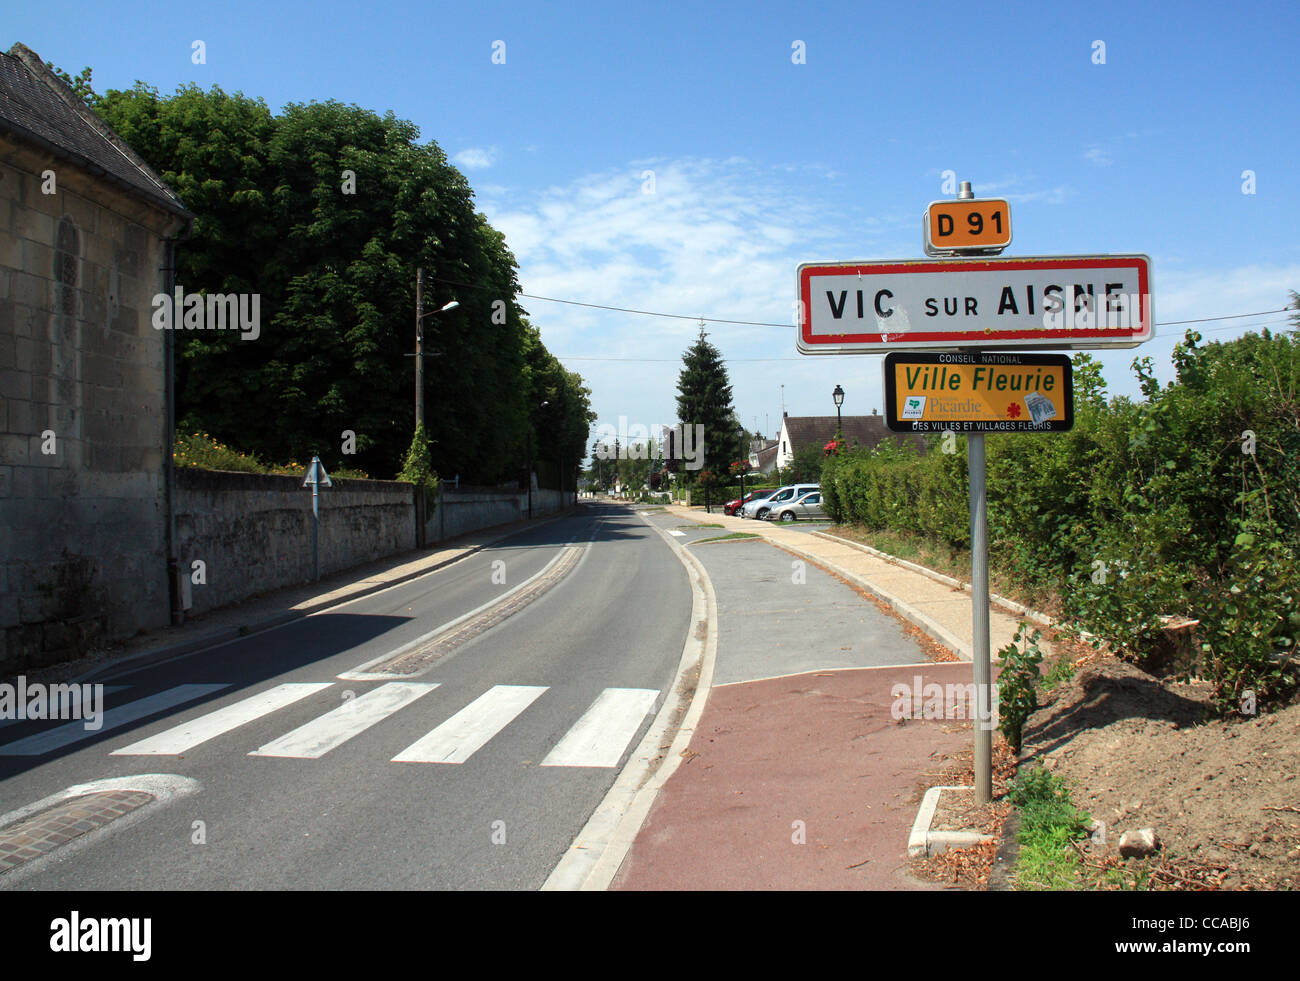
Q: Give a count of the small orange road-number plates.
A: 1